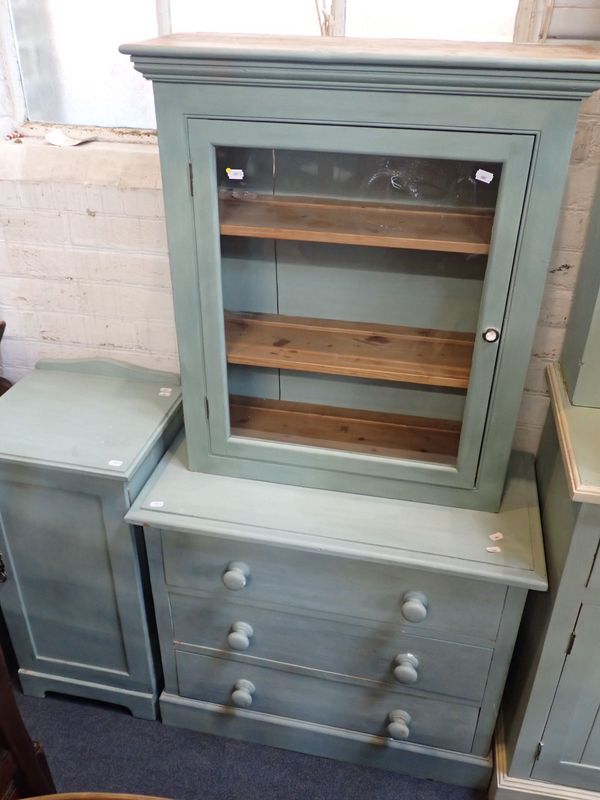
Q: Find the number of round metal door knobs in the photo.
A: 1